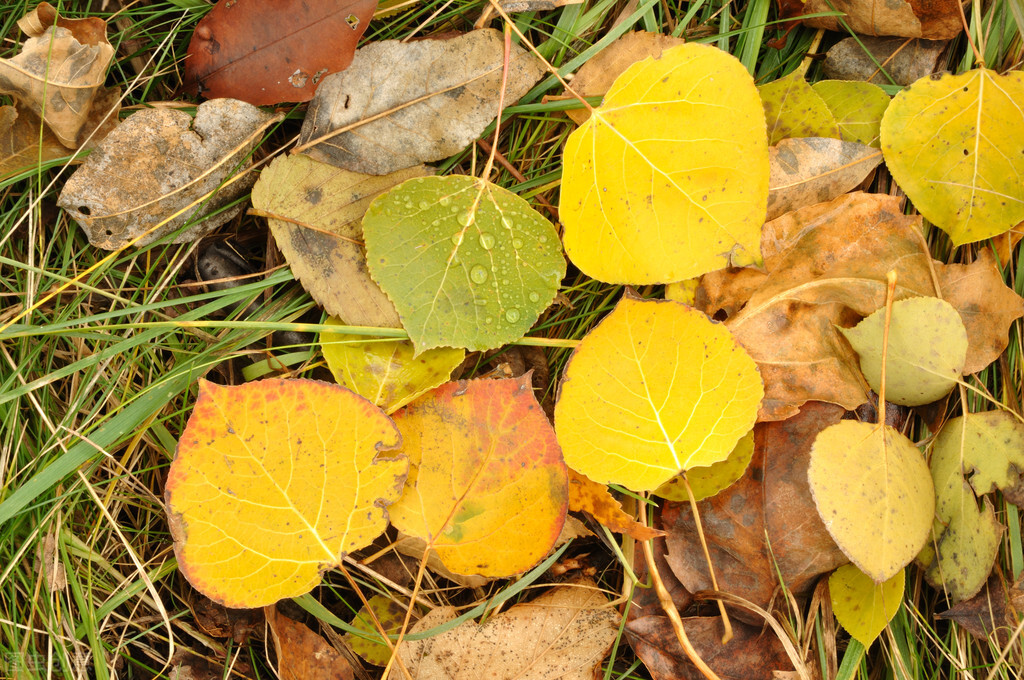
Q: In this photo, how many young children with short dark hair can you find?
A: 0